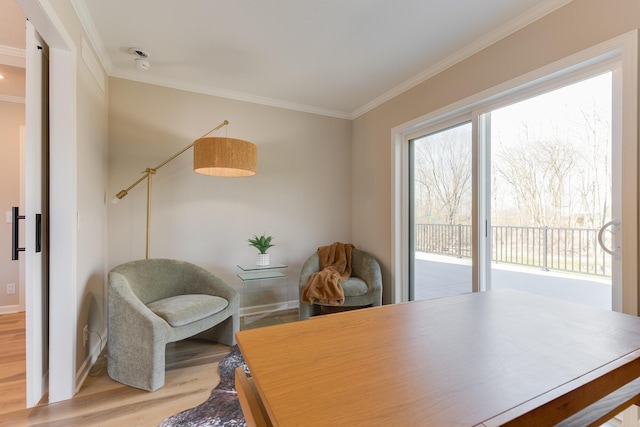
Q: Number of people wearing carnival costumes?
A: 0